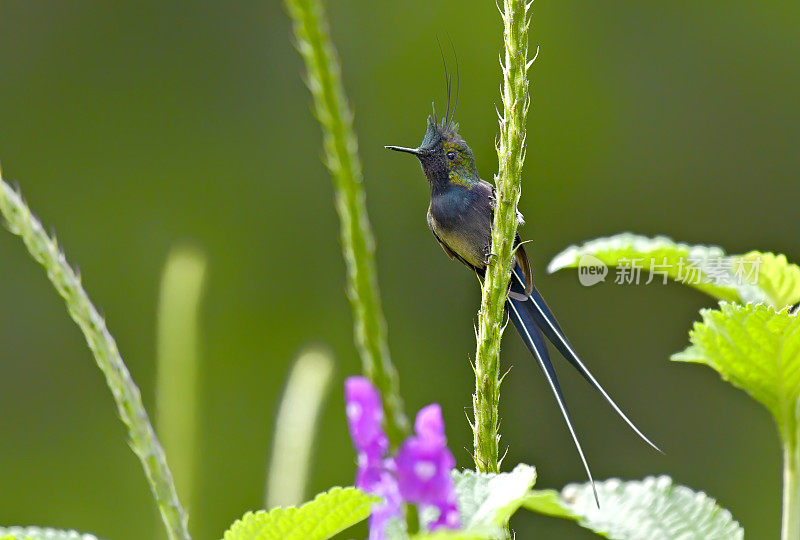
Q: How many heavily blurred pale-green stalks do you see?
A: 2